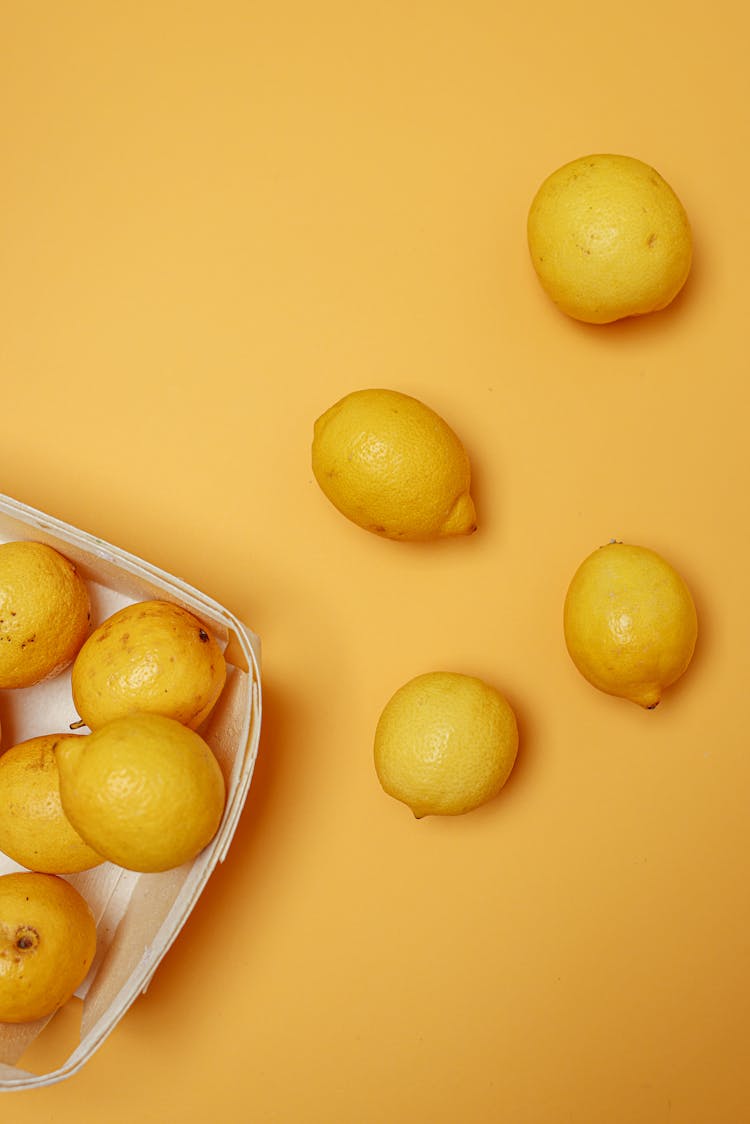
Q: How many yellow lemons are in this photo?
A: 9